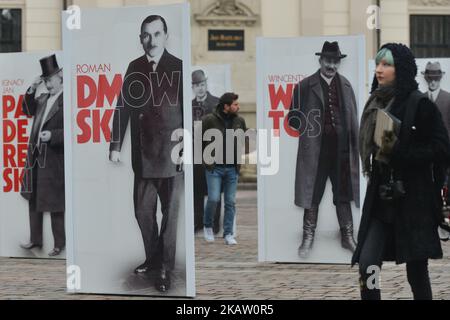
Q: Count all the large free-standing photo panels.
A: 5